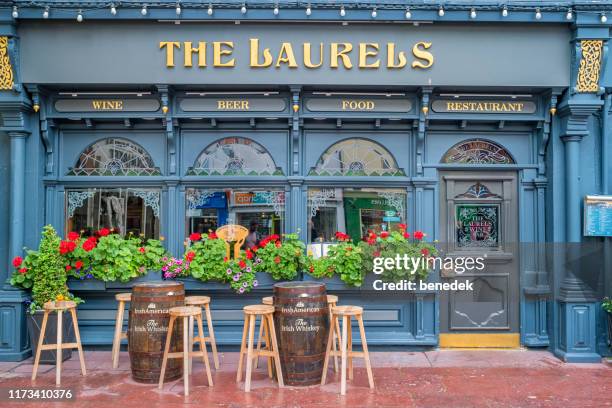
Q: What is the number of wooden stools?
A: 8